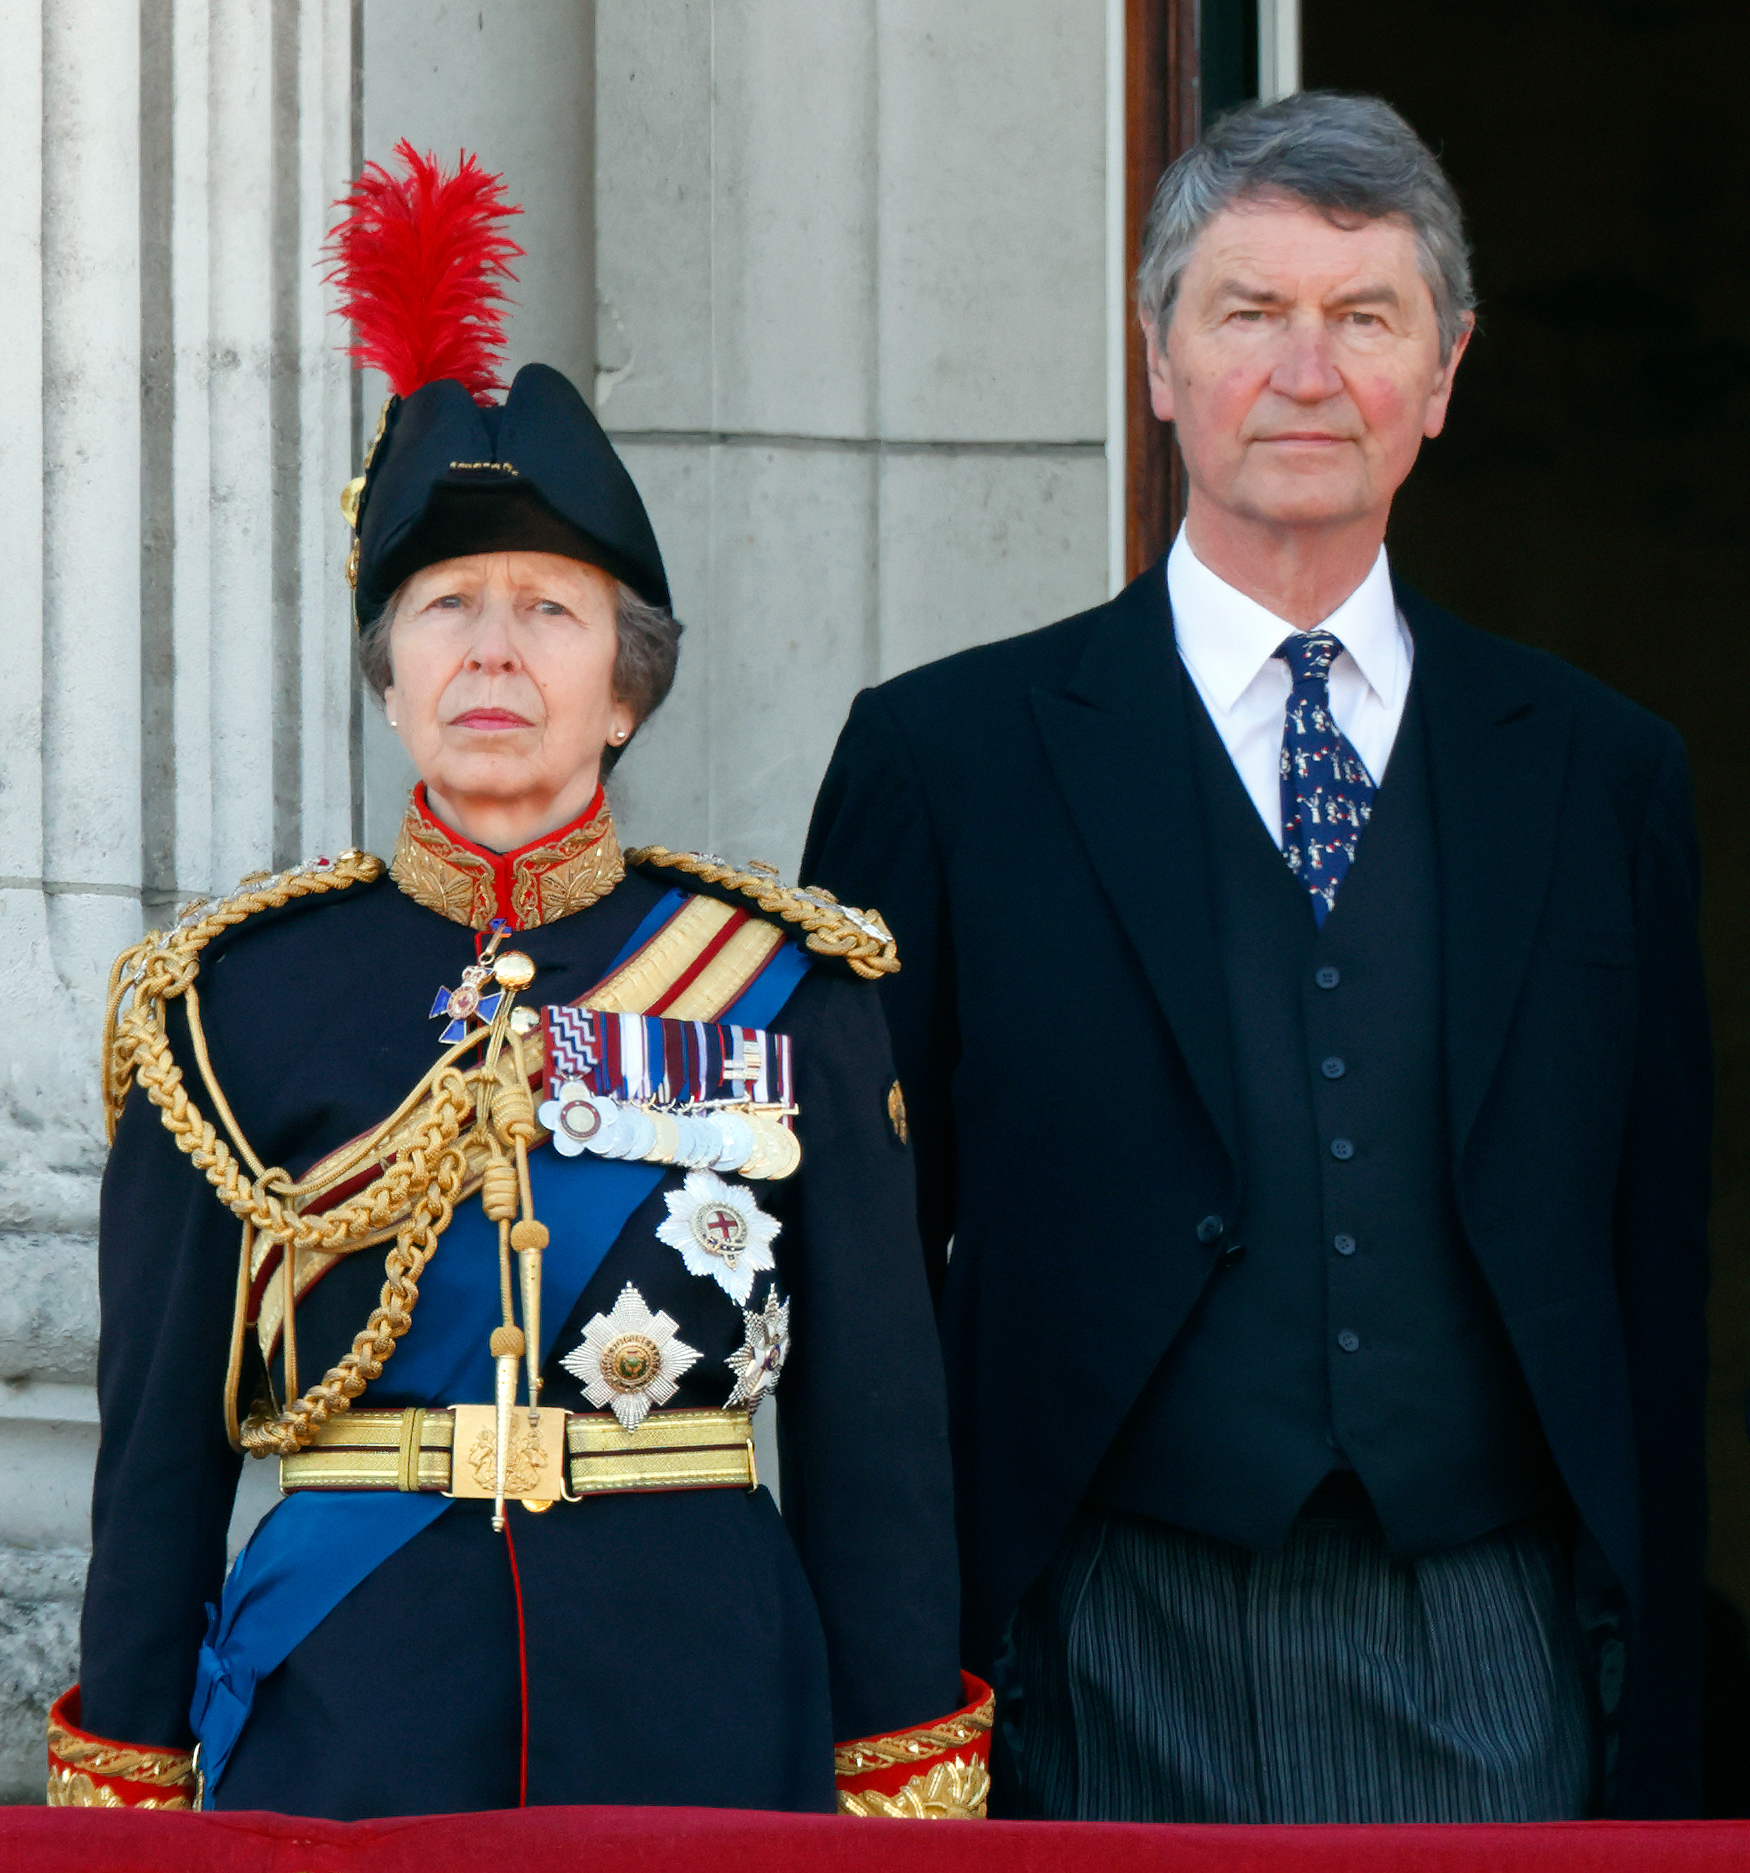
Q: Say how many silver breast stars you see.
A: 3